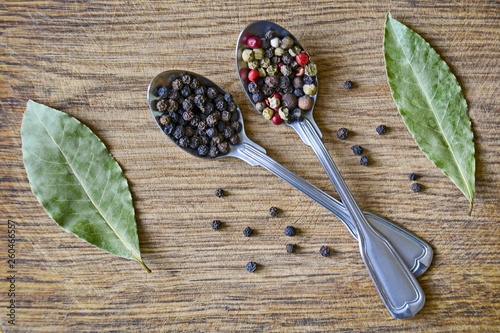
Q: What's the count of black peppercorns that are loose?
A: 15